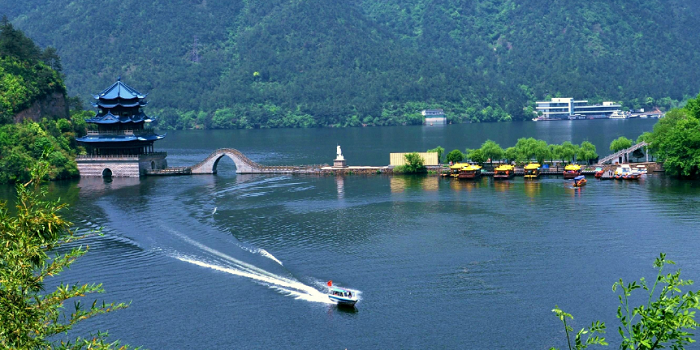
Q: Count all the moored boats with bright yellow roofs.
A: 5